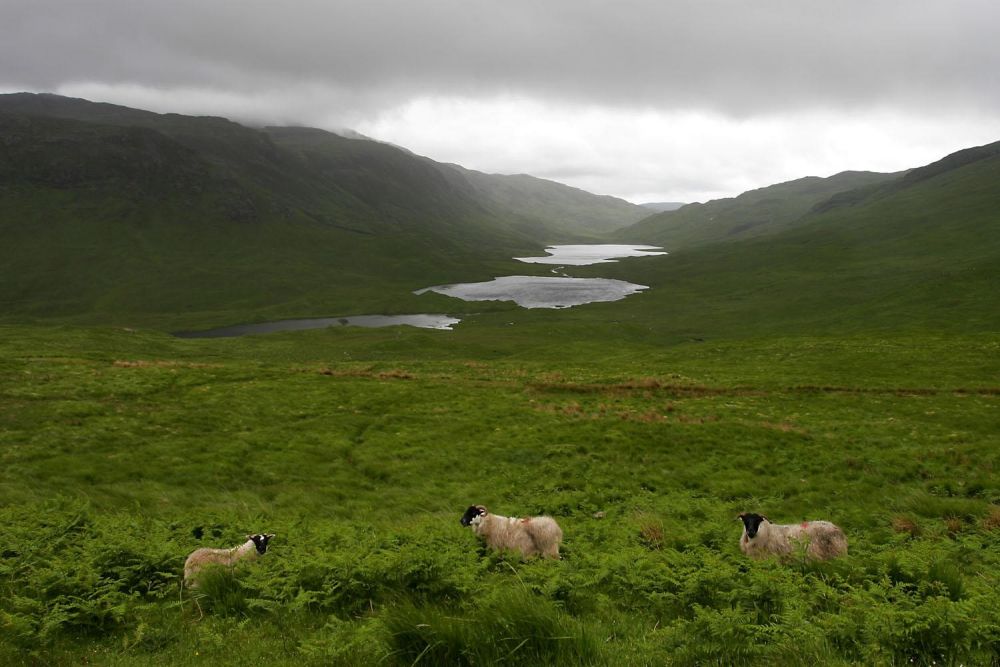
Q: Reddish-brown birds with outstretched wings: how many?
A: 0